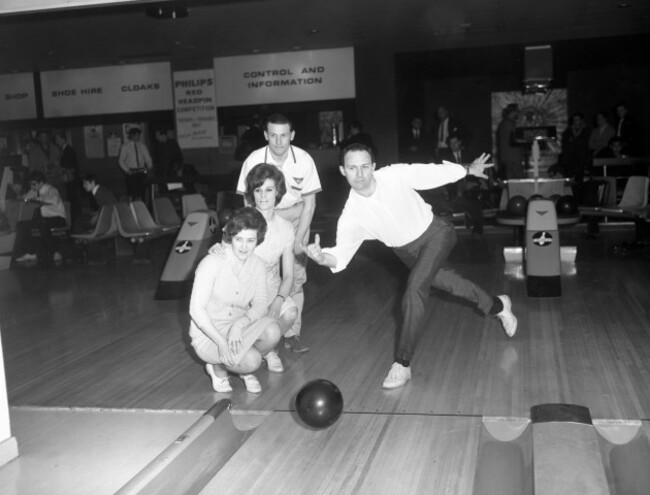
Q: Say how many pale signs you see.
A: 4